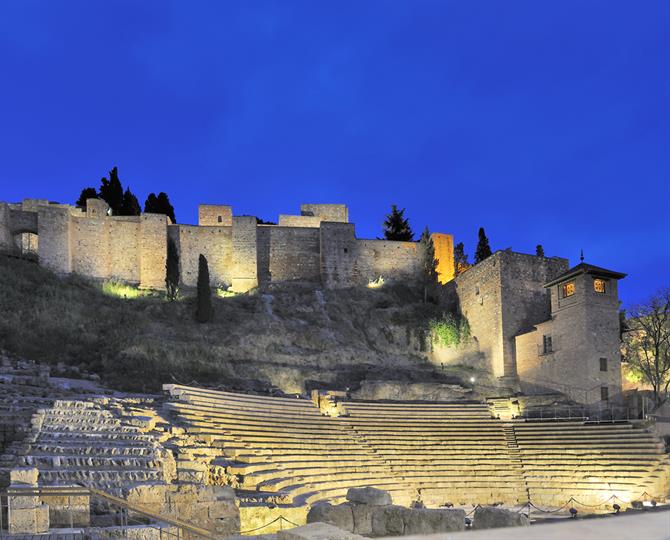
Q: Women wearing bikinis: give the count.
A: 0